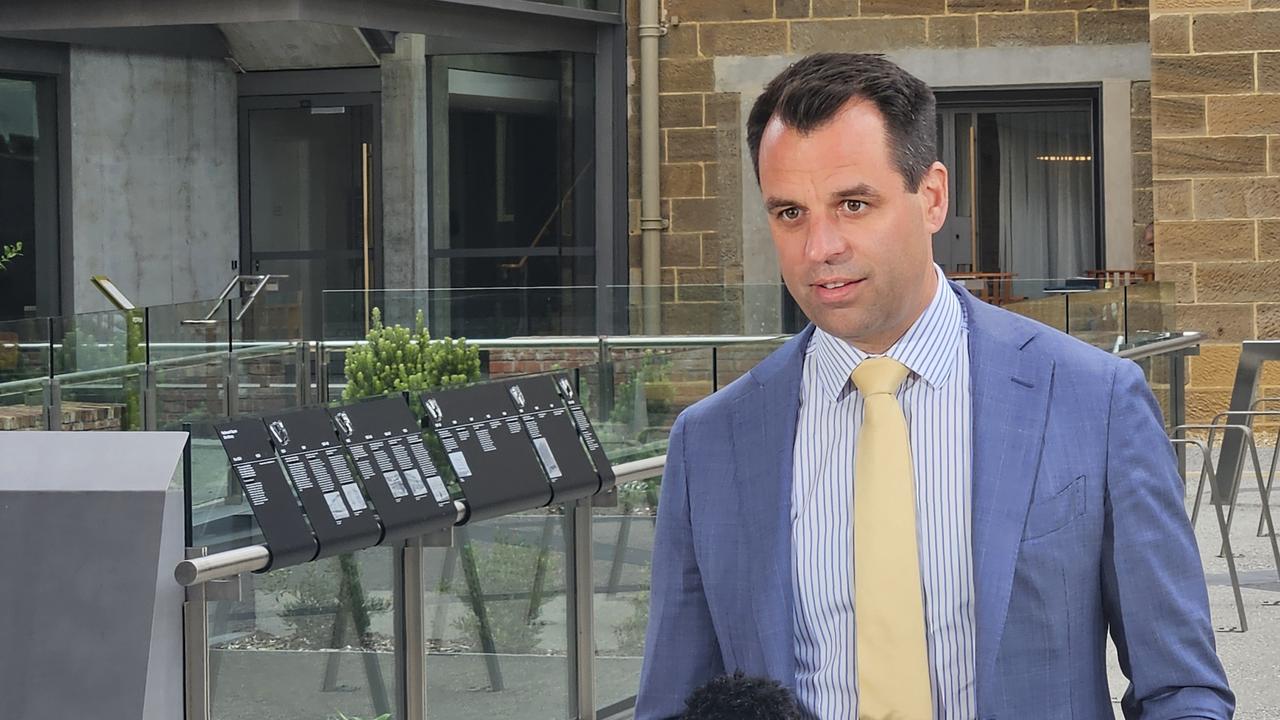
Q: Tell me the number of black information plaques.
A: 6